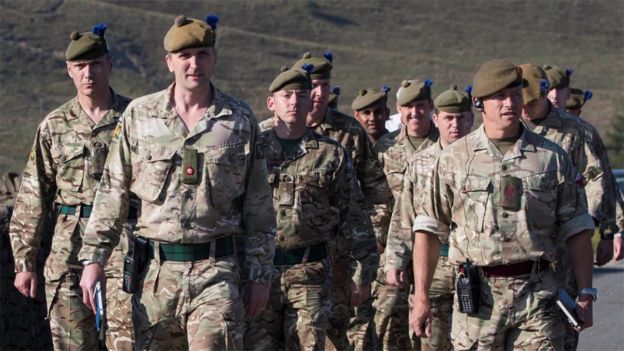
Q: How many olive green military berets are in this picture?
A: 12